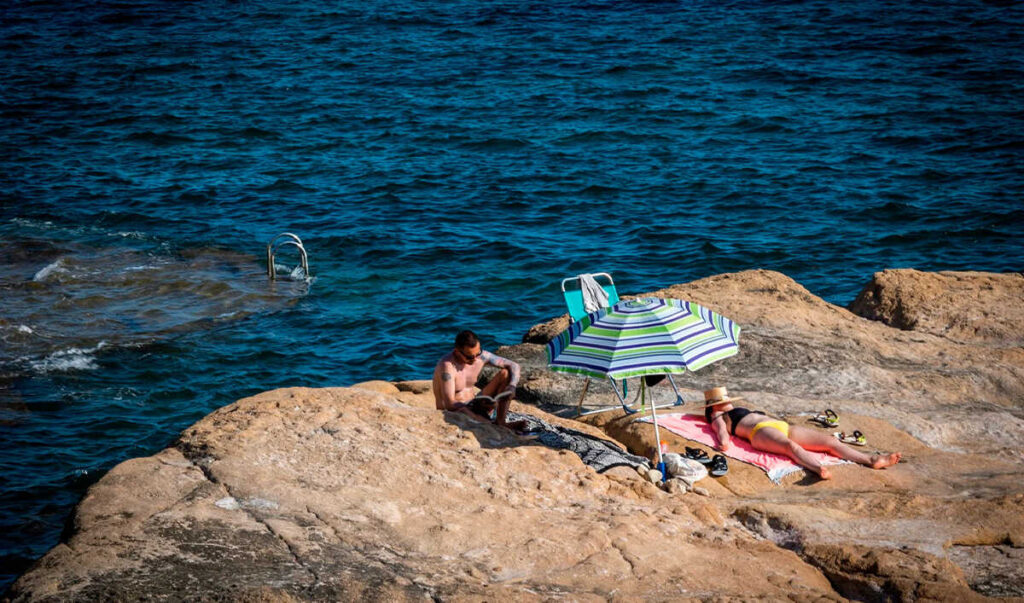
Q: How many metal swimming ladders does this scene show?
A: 1